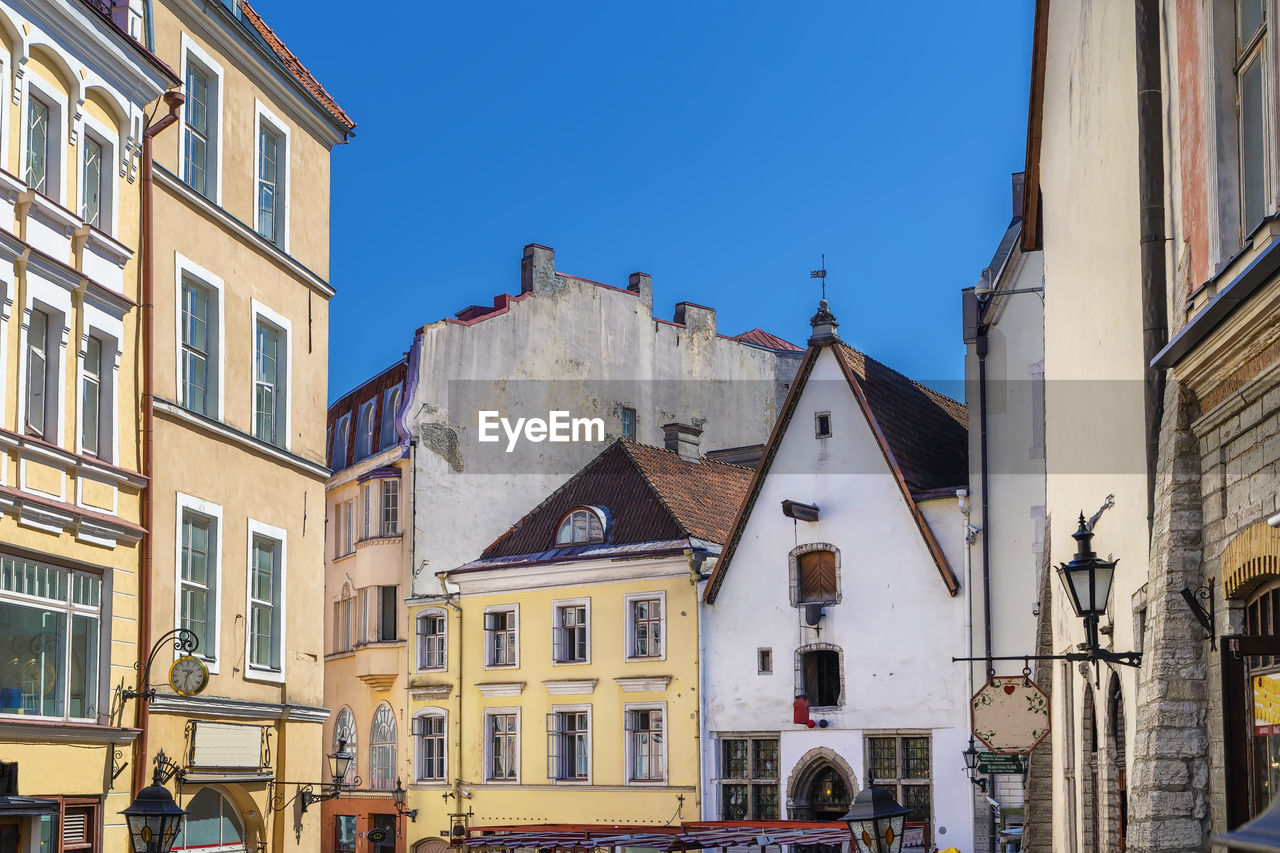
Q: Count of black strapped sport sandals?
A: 0